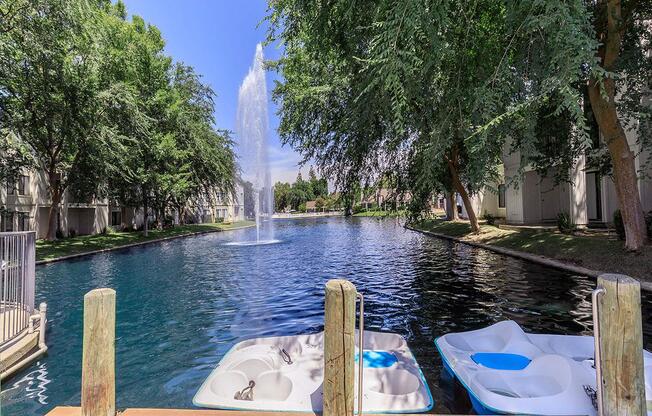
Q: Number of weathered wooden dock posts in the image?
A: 3